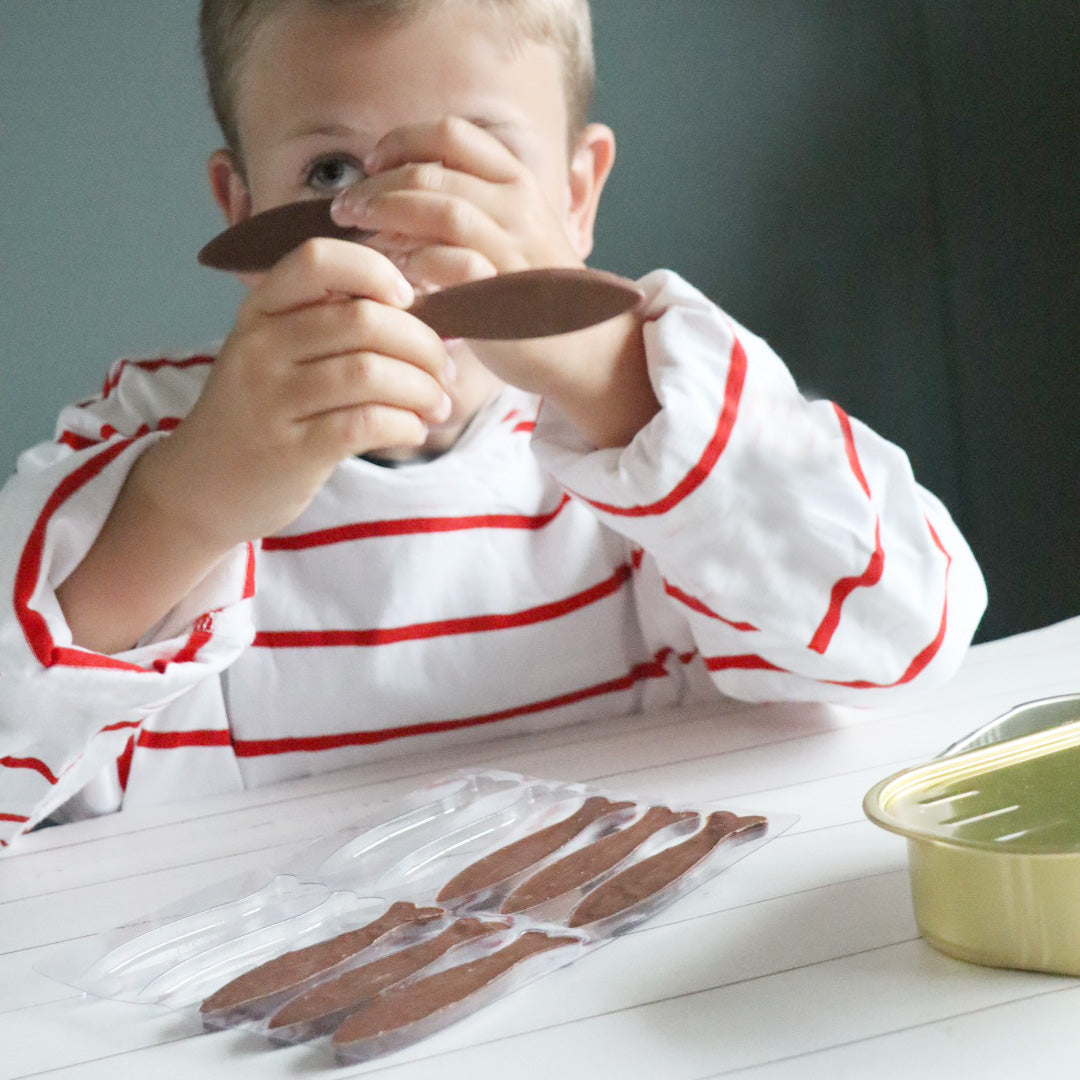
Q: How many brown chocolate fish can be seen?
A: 8